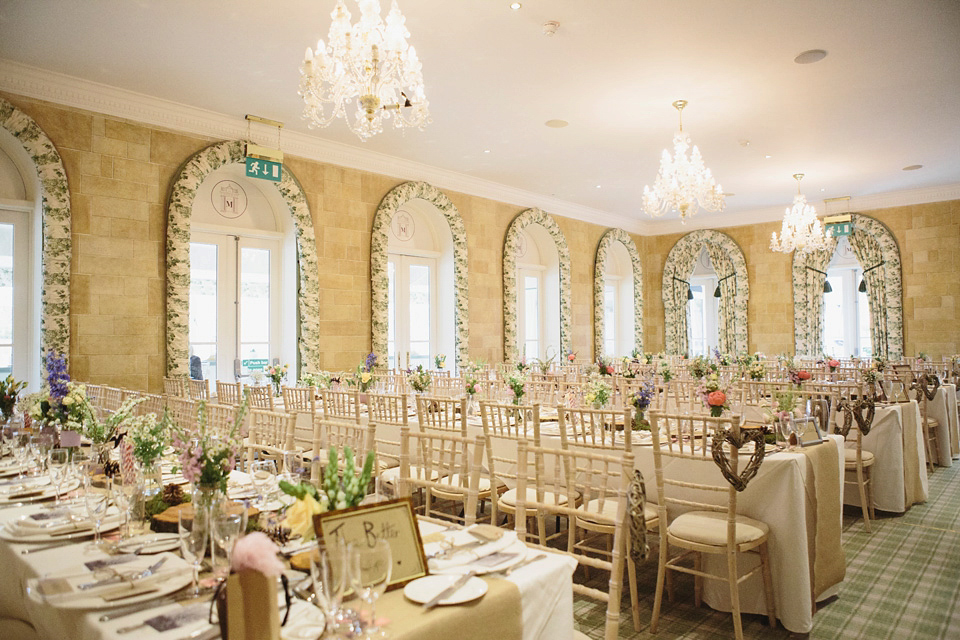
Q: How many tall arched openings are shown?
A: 7